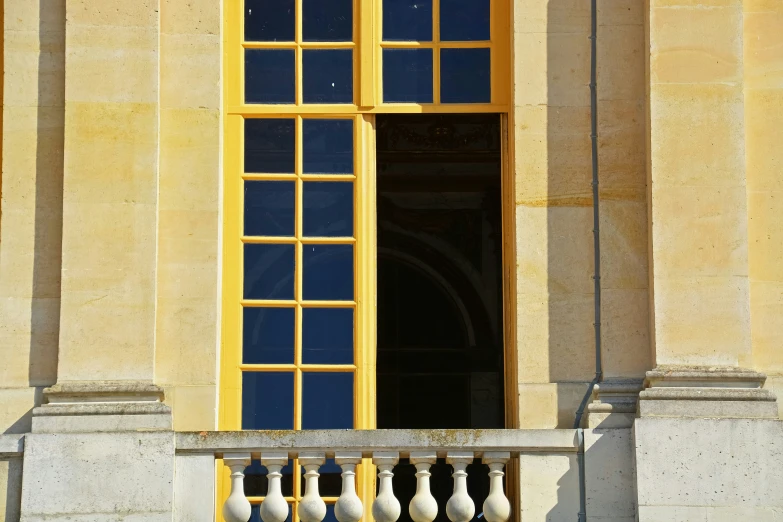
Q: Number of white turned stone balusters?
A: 8